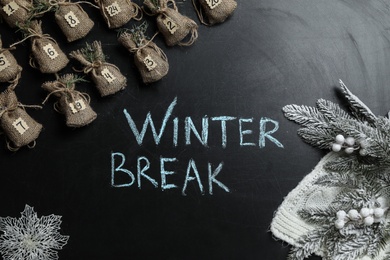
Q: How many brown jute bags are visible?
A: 11